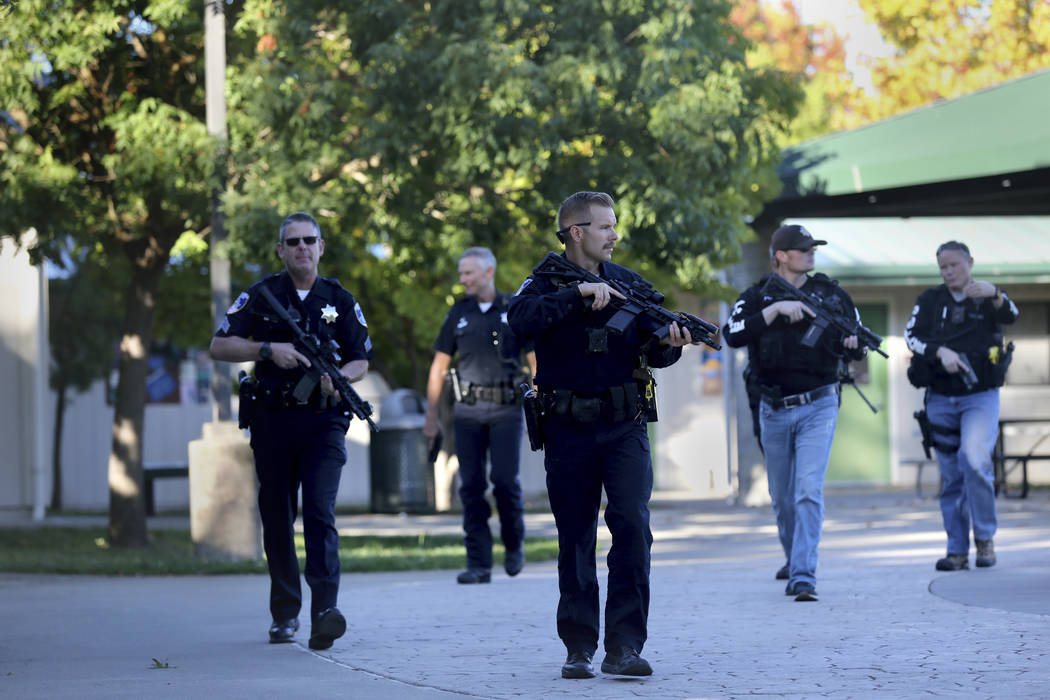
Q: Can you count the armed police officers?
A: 5